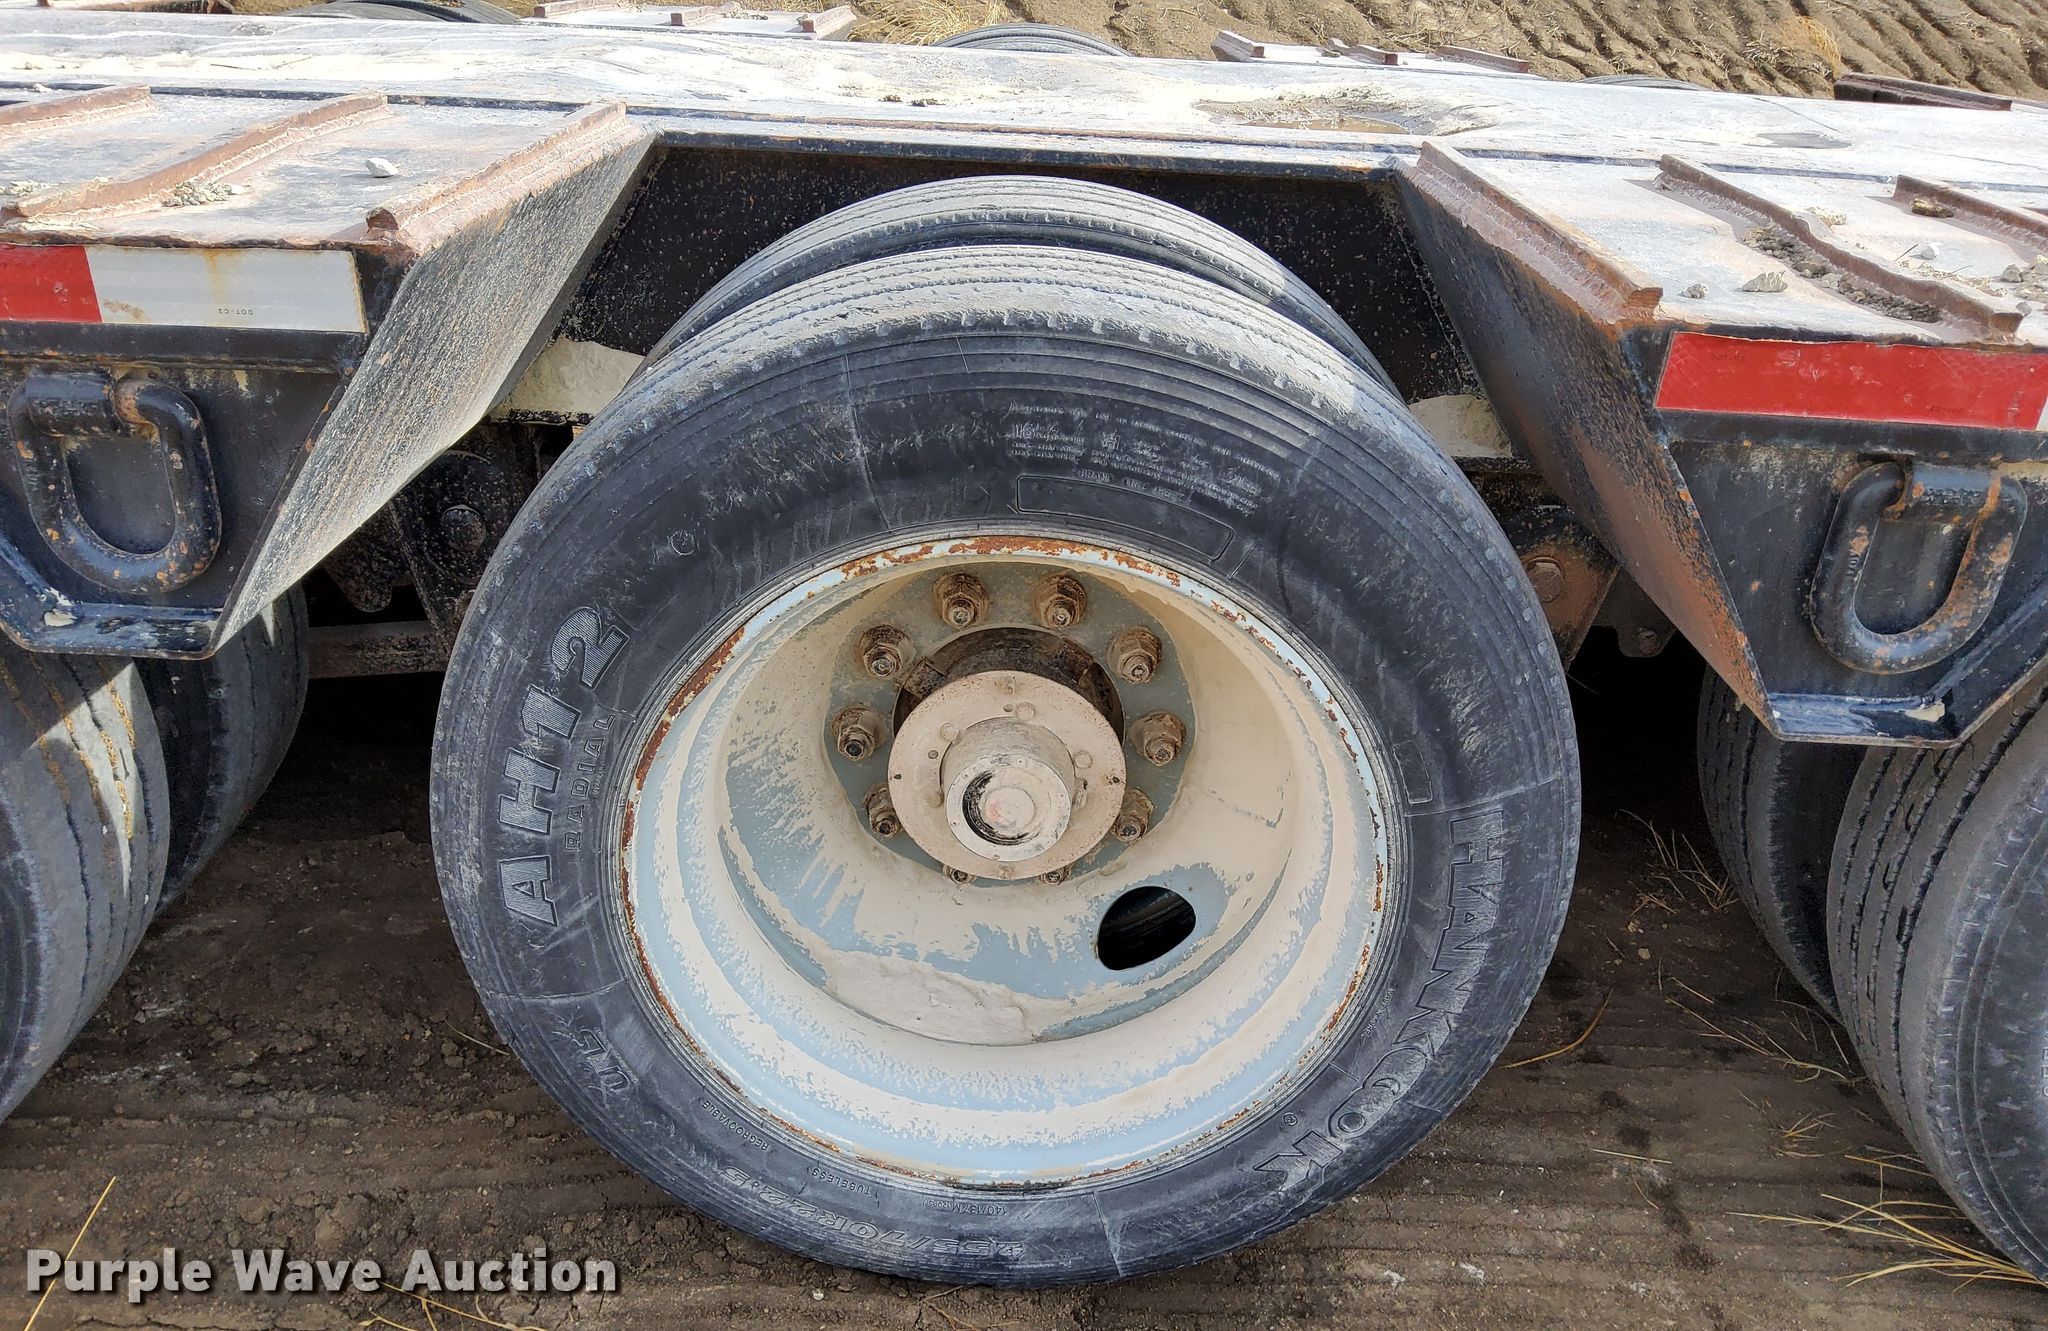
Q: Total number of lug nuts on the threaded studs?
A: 10